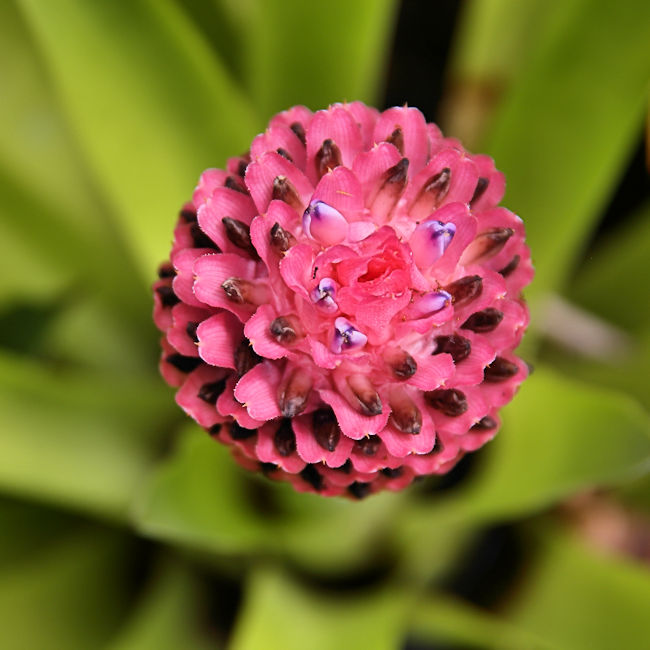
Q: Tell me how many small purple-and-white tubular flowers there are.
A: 5